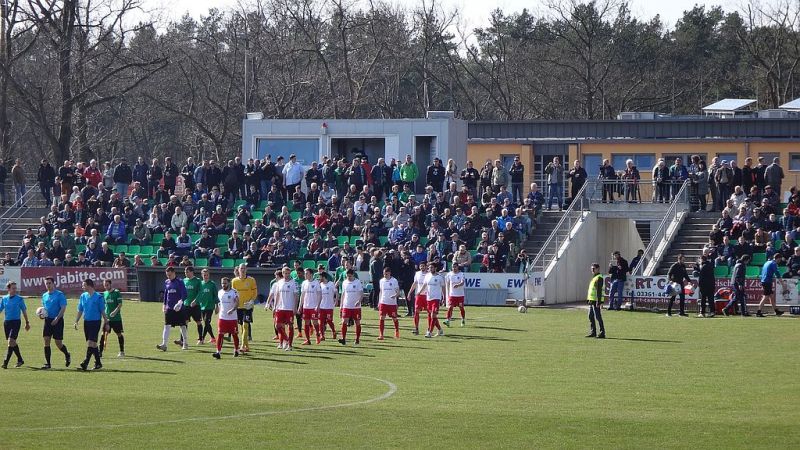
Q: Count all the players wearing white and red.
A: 10